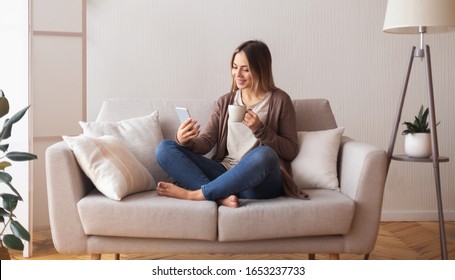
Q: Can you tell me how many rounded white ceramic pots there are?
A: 1